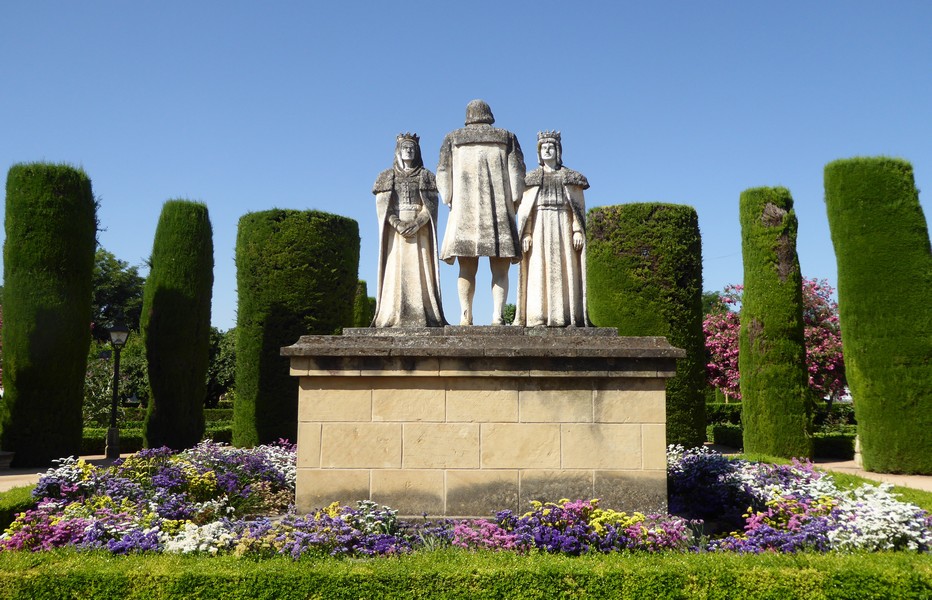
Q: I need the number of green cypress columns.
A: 6